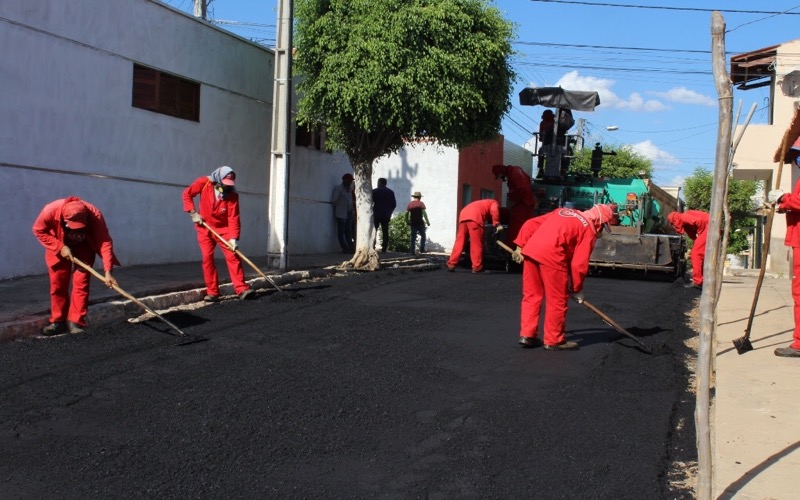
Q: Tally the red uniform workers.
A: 7